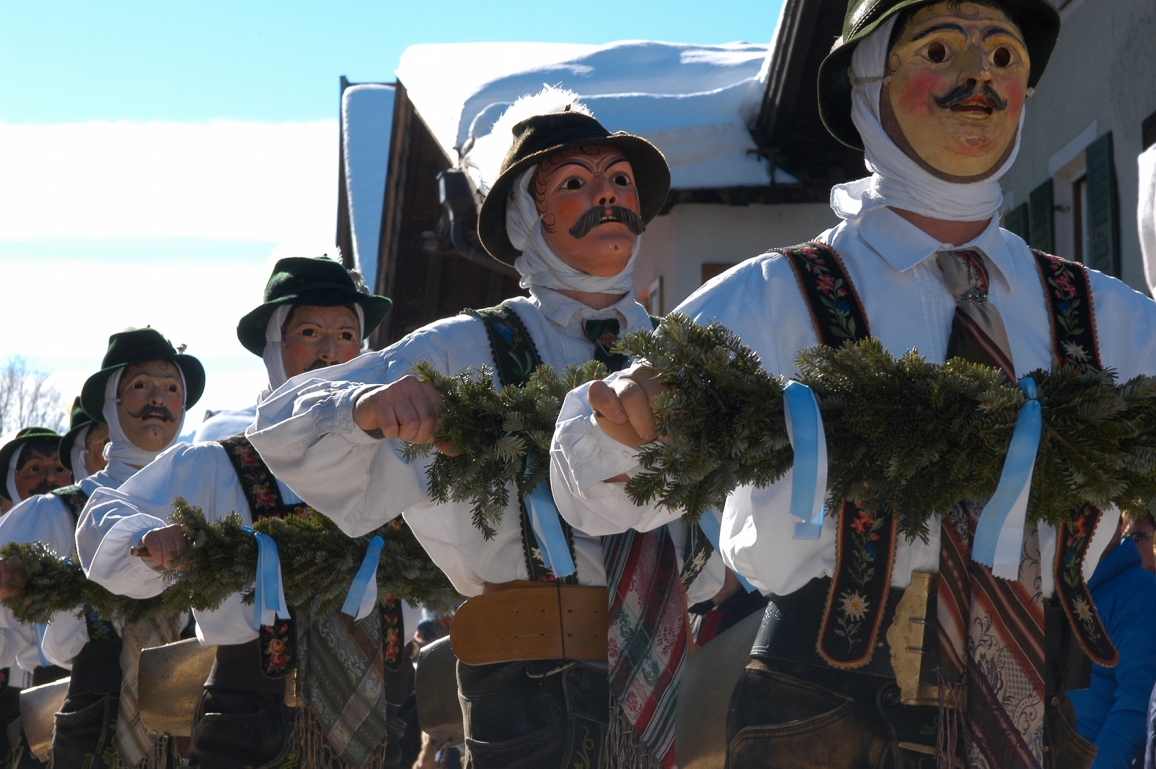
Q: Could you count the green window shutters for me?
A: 3